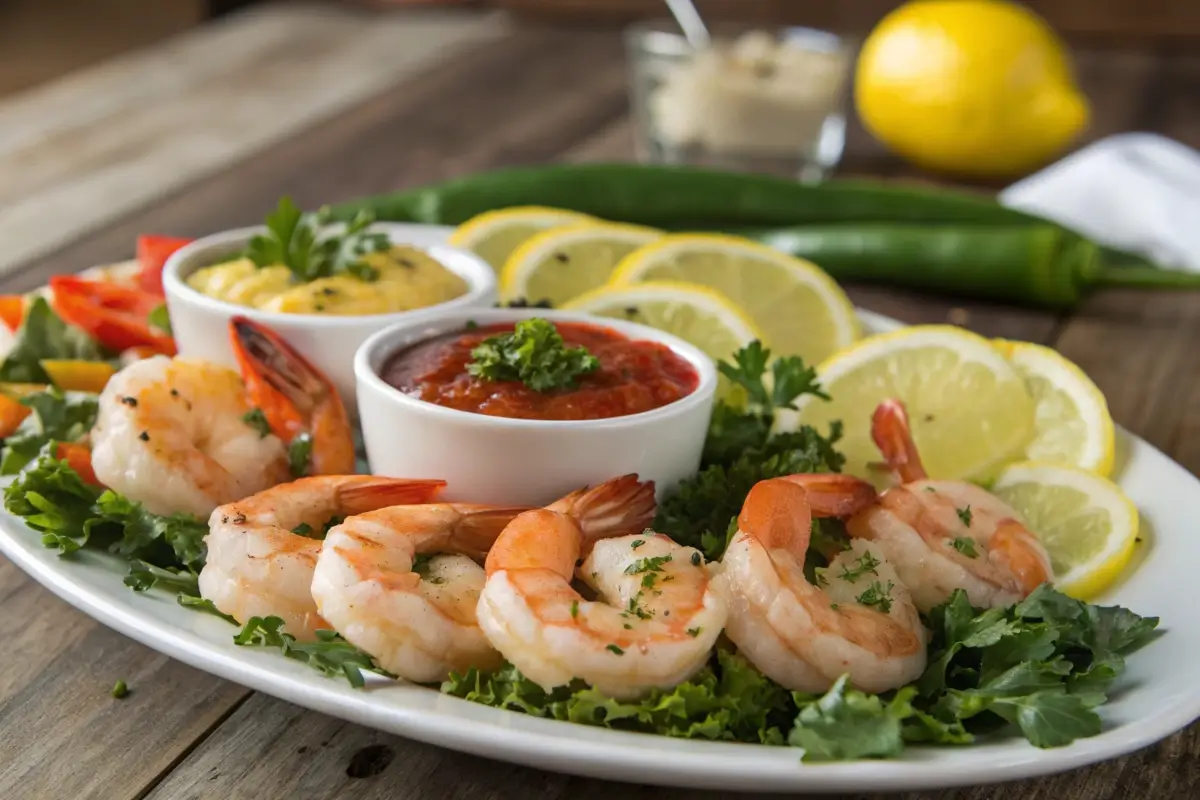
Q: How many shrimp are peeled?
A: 6